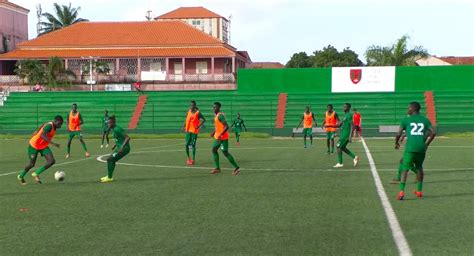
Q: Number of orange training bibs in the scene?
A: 6